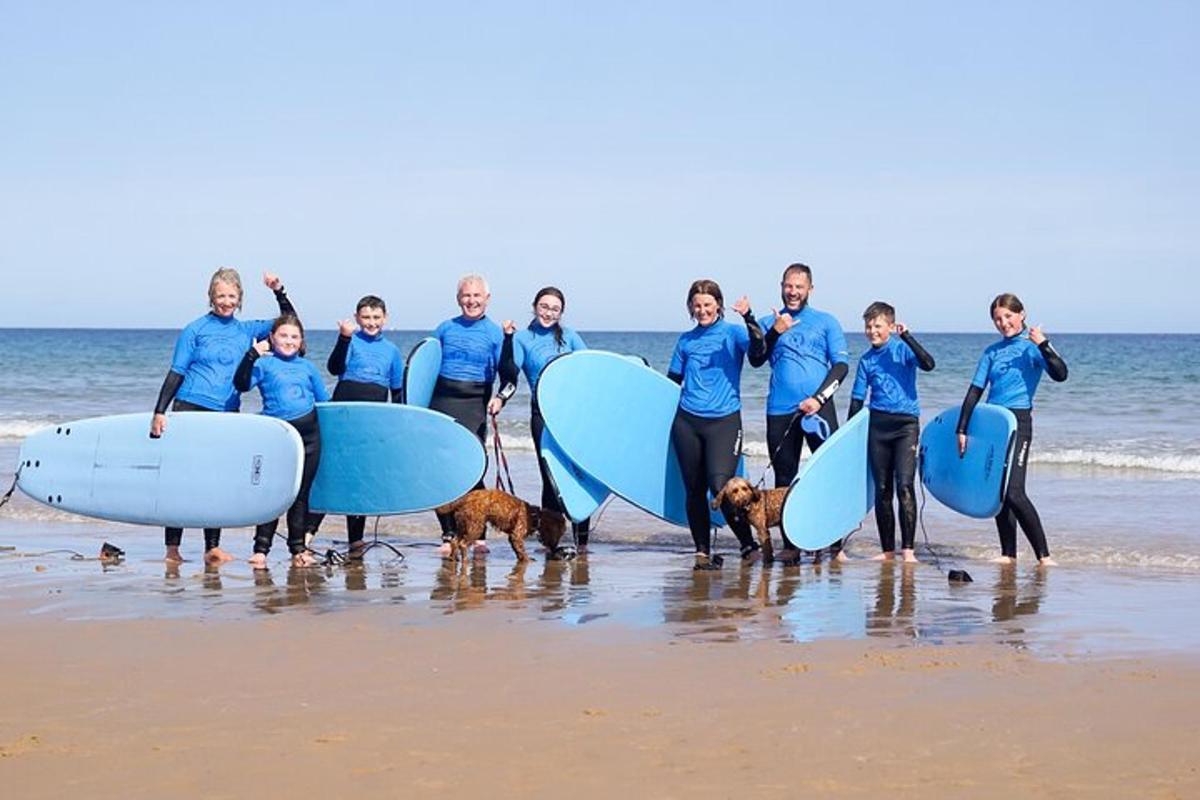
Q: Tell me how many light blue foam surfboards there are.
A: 7